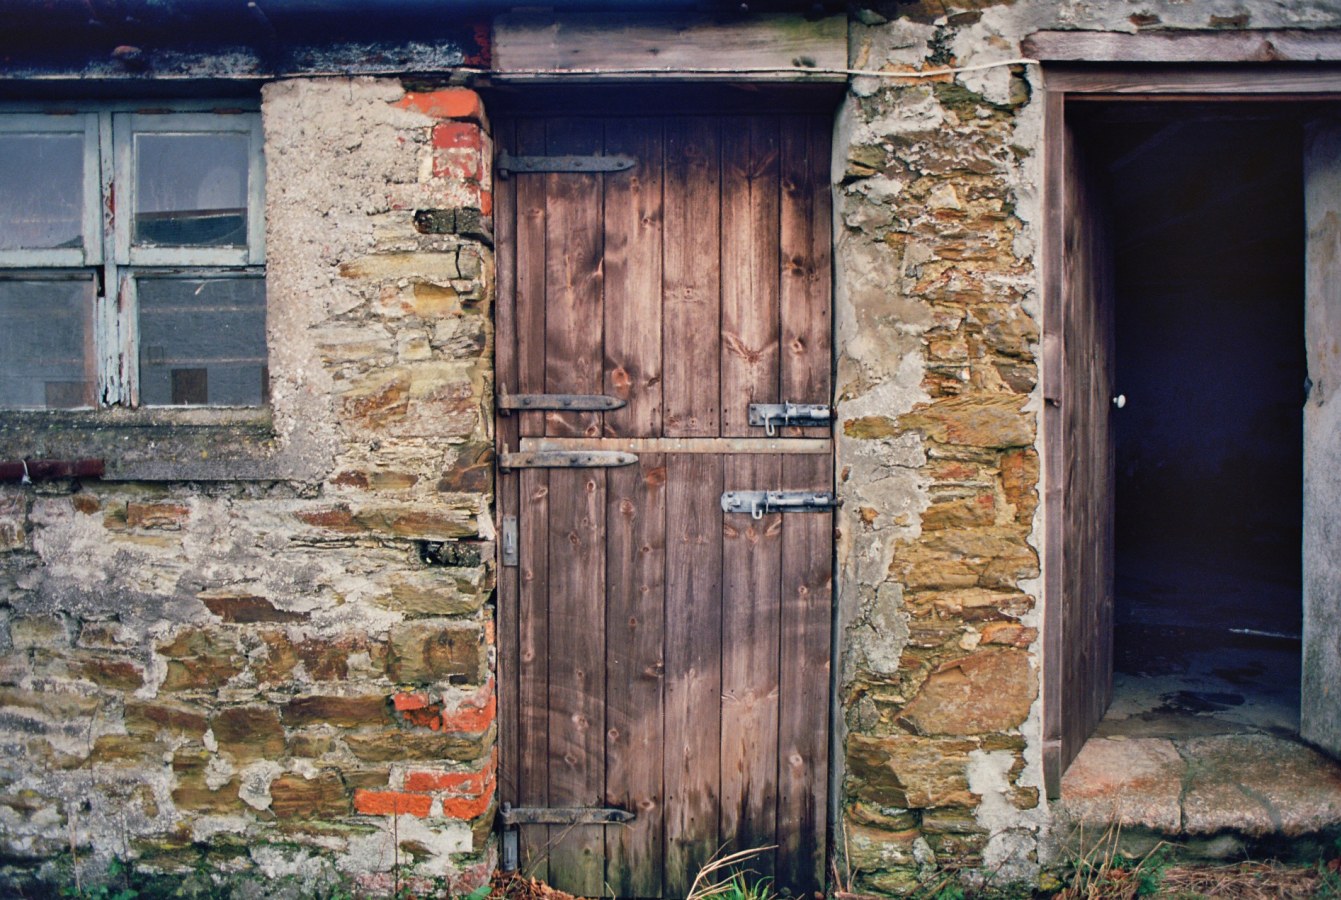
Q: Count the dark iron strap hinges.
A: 4